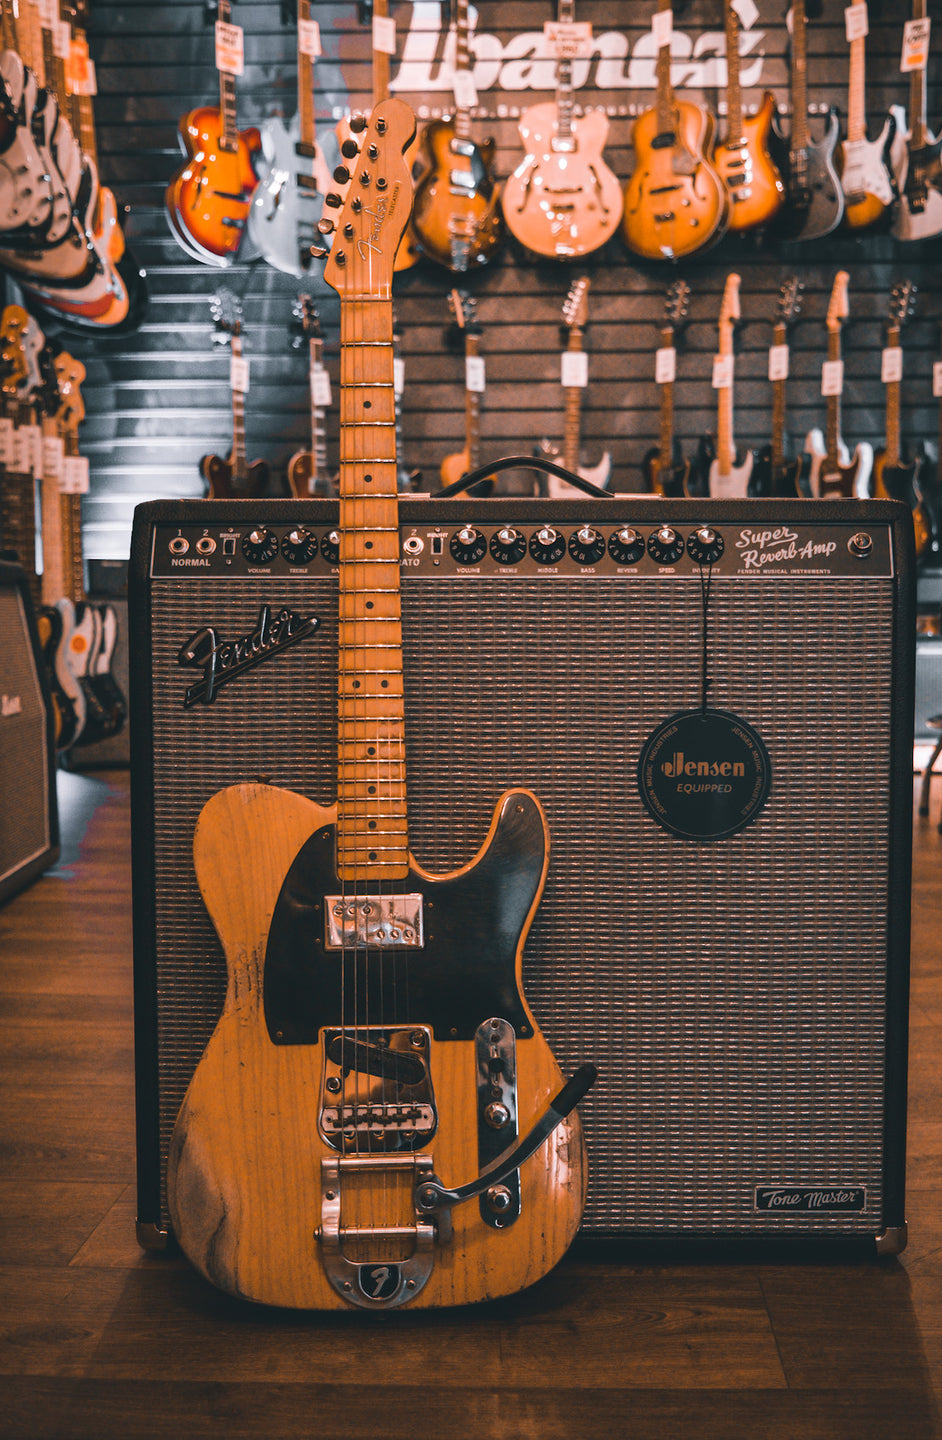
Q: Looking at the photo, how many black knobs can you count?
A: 10